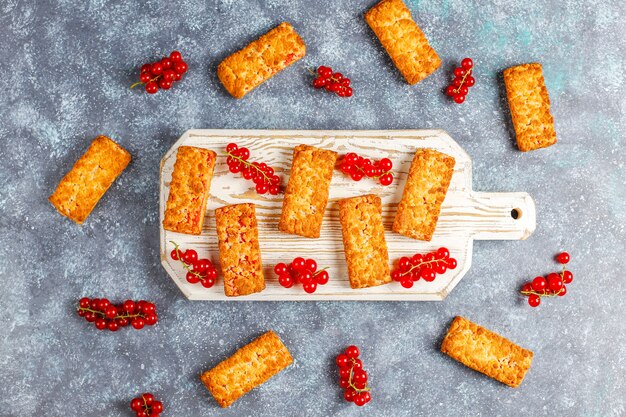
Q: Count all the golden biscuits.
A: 11